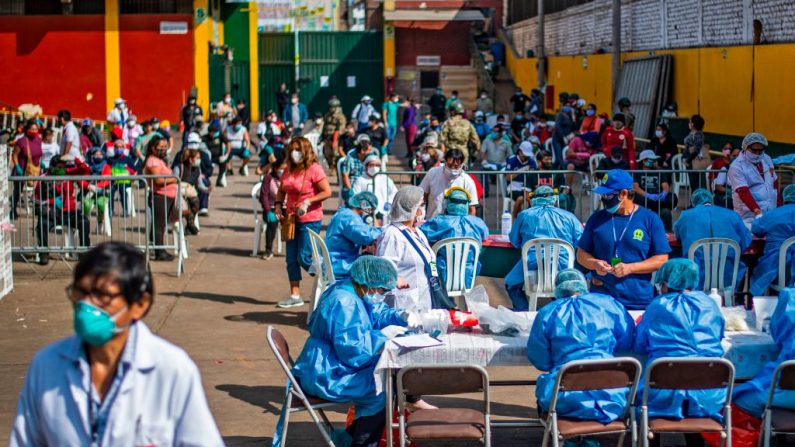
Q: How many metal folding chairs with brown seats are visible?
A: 5